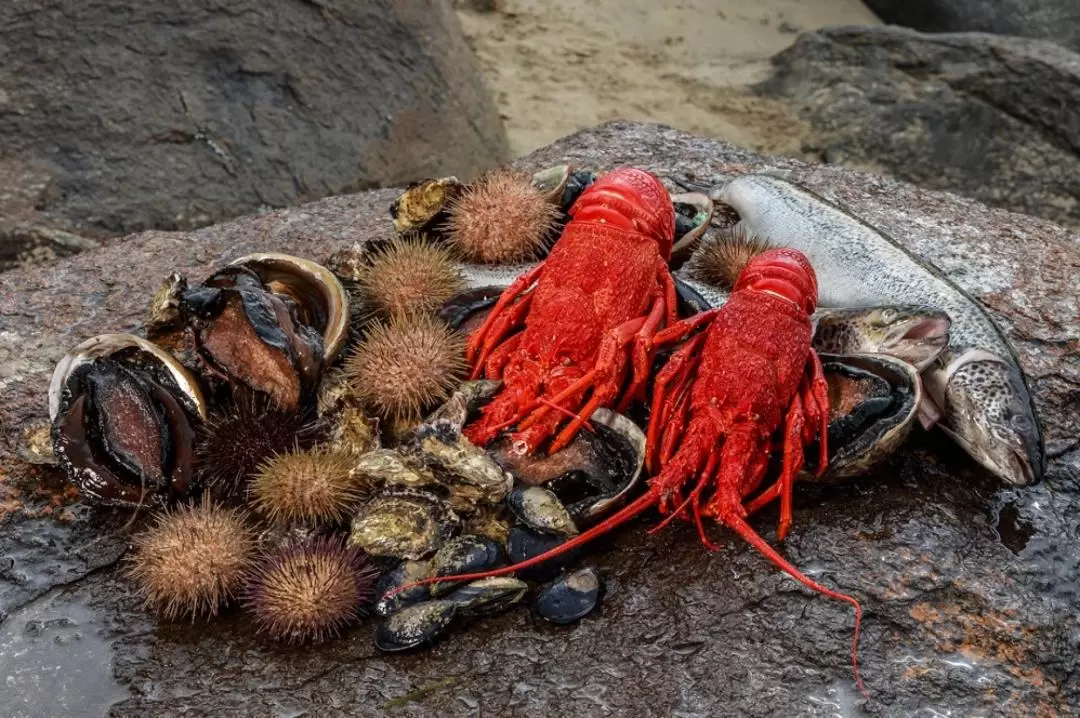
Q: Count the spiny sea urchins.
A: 8